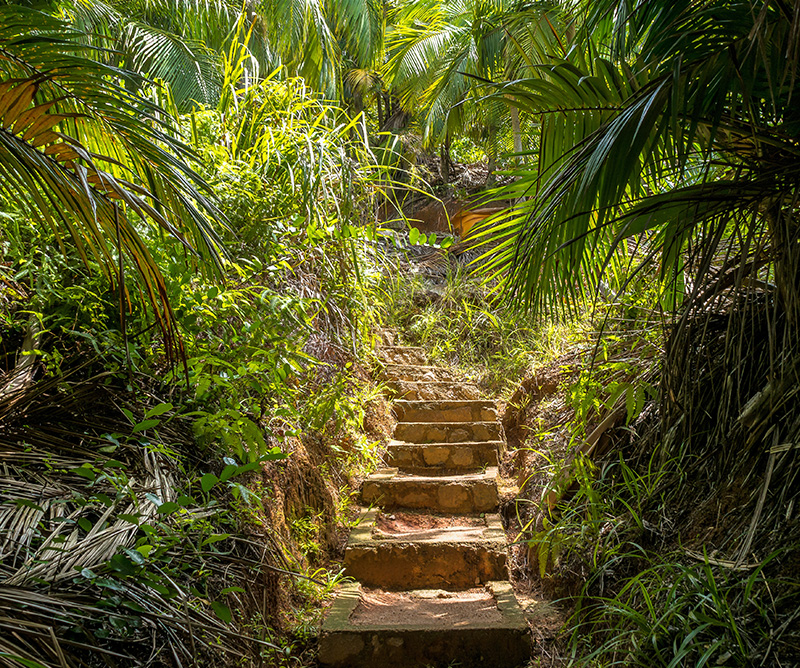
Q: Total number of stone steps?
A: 10